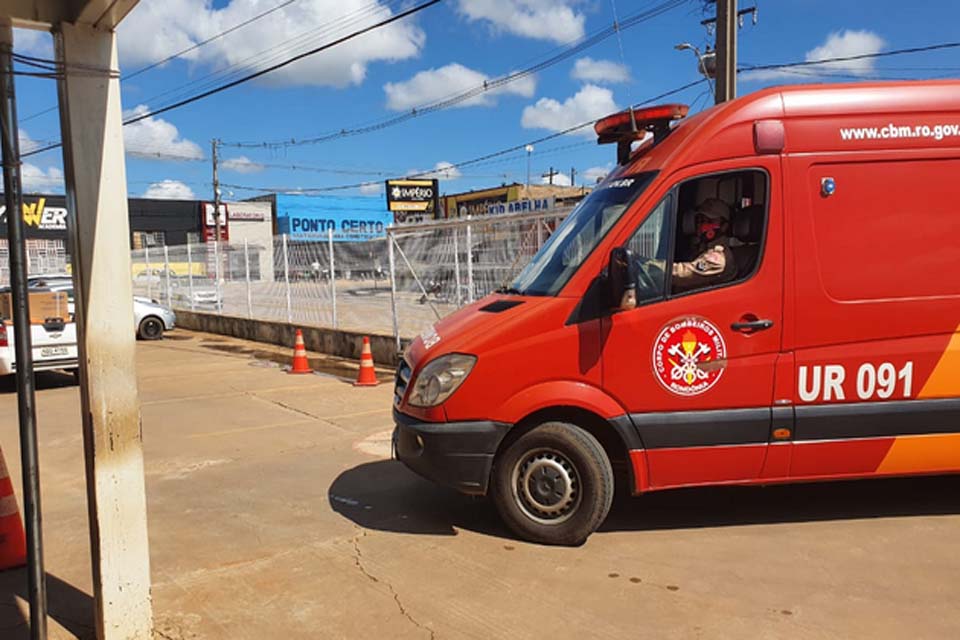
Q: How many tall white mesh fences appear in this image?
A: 1